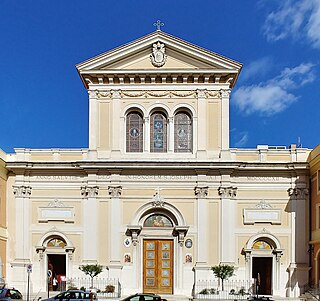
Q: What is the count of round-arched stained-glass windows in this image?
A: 3